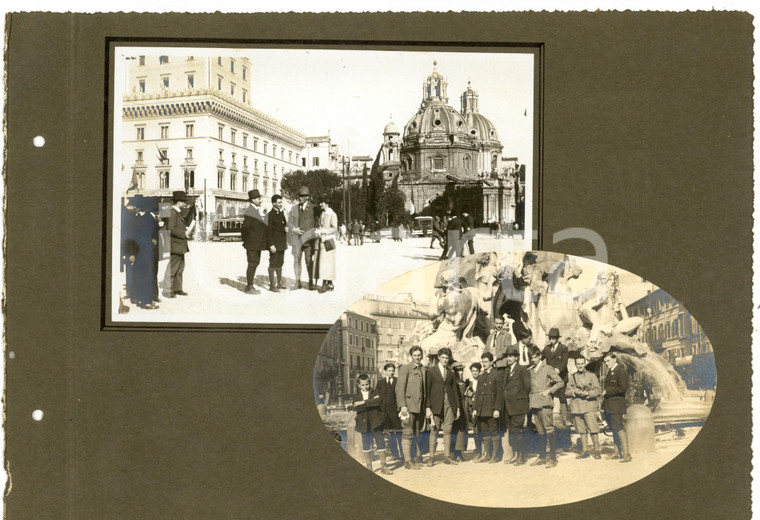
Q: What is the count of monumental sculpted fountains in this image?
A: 1